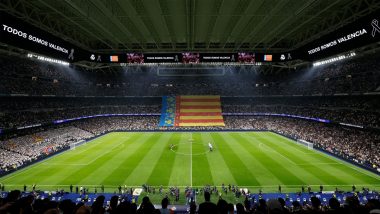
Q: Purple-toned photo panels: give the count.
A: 3